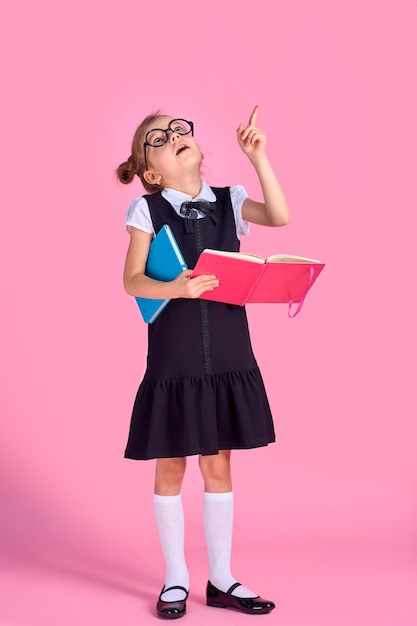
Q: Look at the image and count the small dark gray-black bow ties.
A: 1